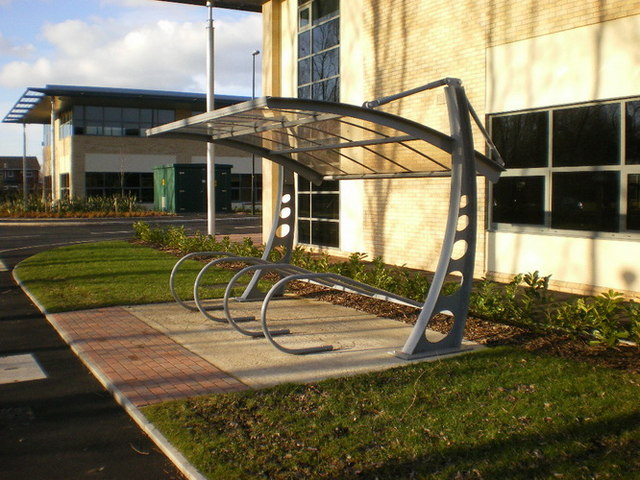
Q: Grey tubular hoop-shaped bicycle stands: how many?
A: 4